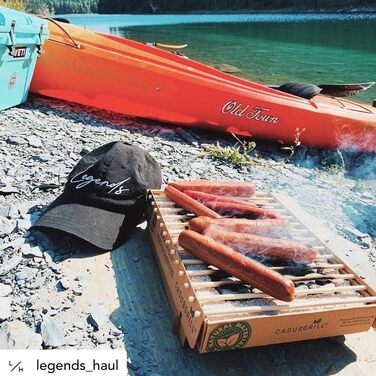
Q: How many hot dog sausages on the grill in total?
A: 7